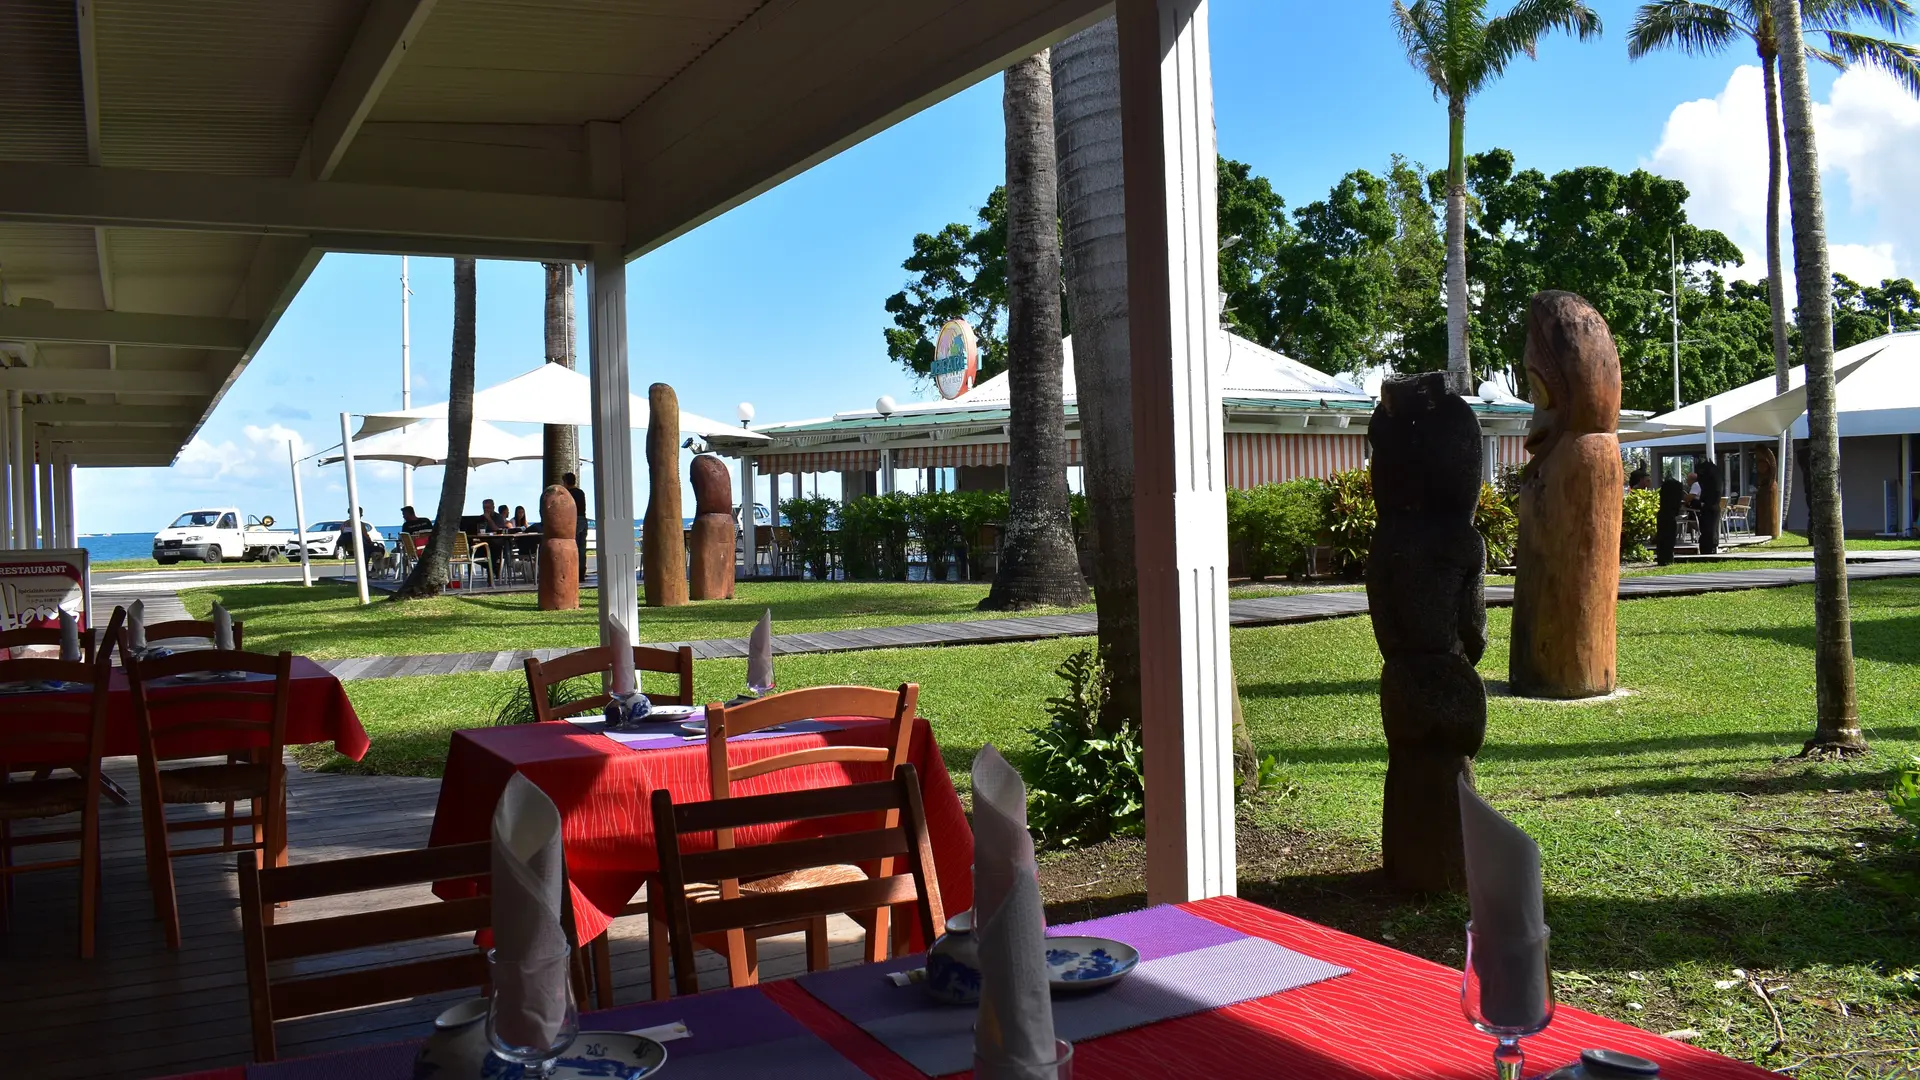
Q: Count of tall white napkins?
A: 9